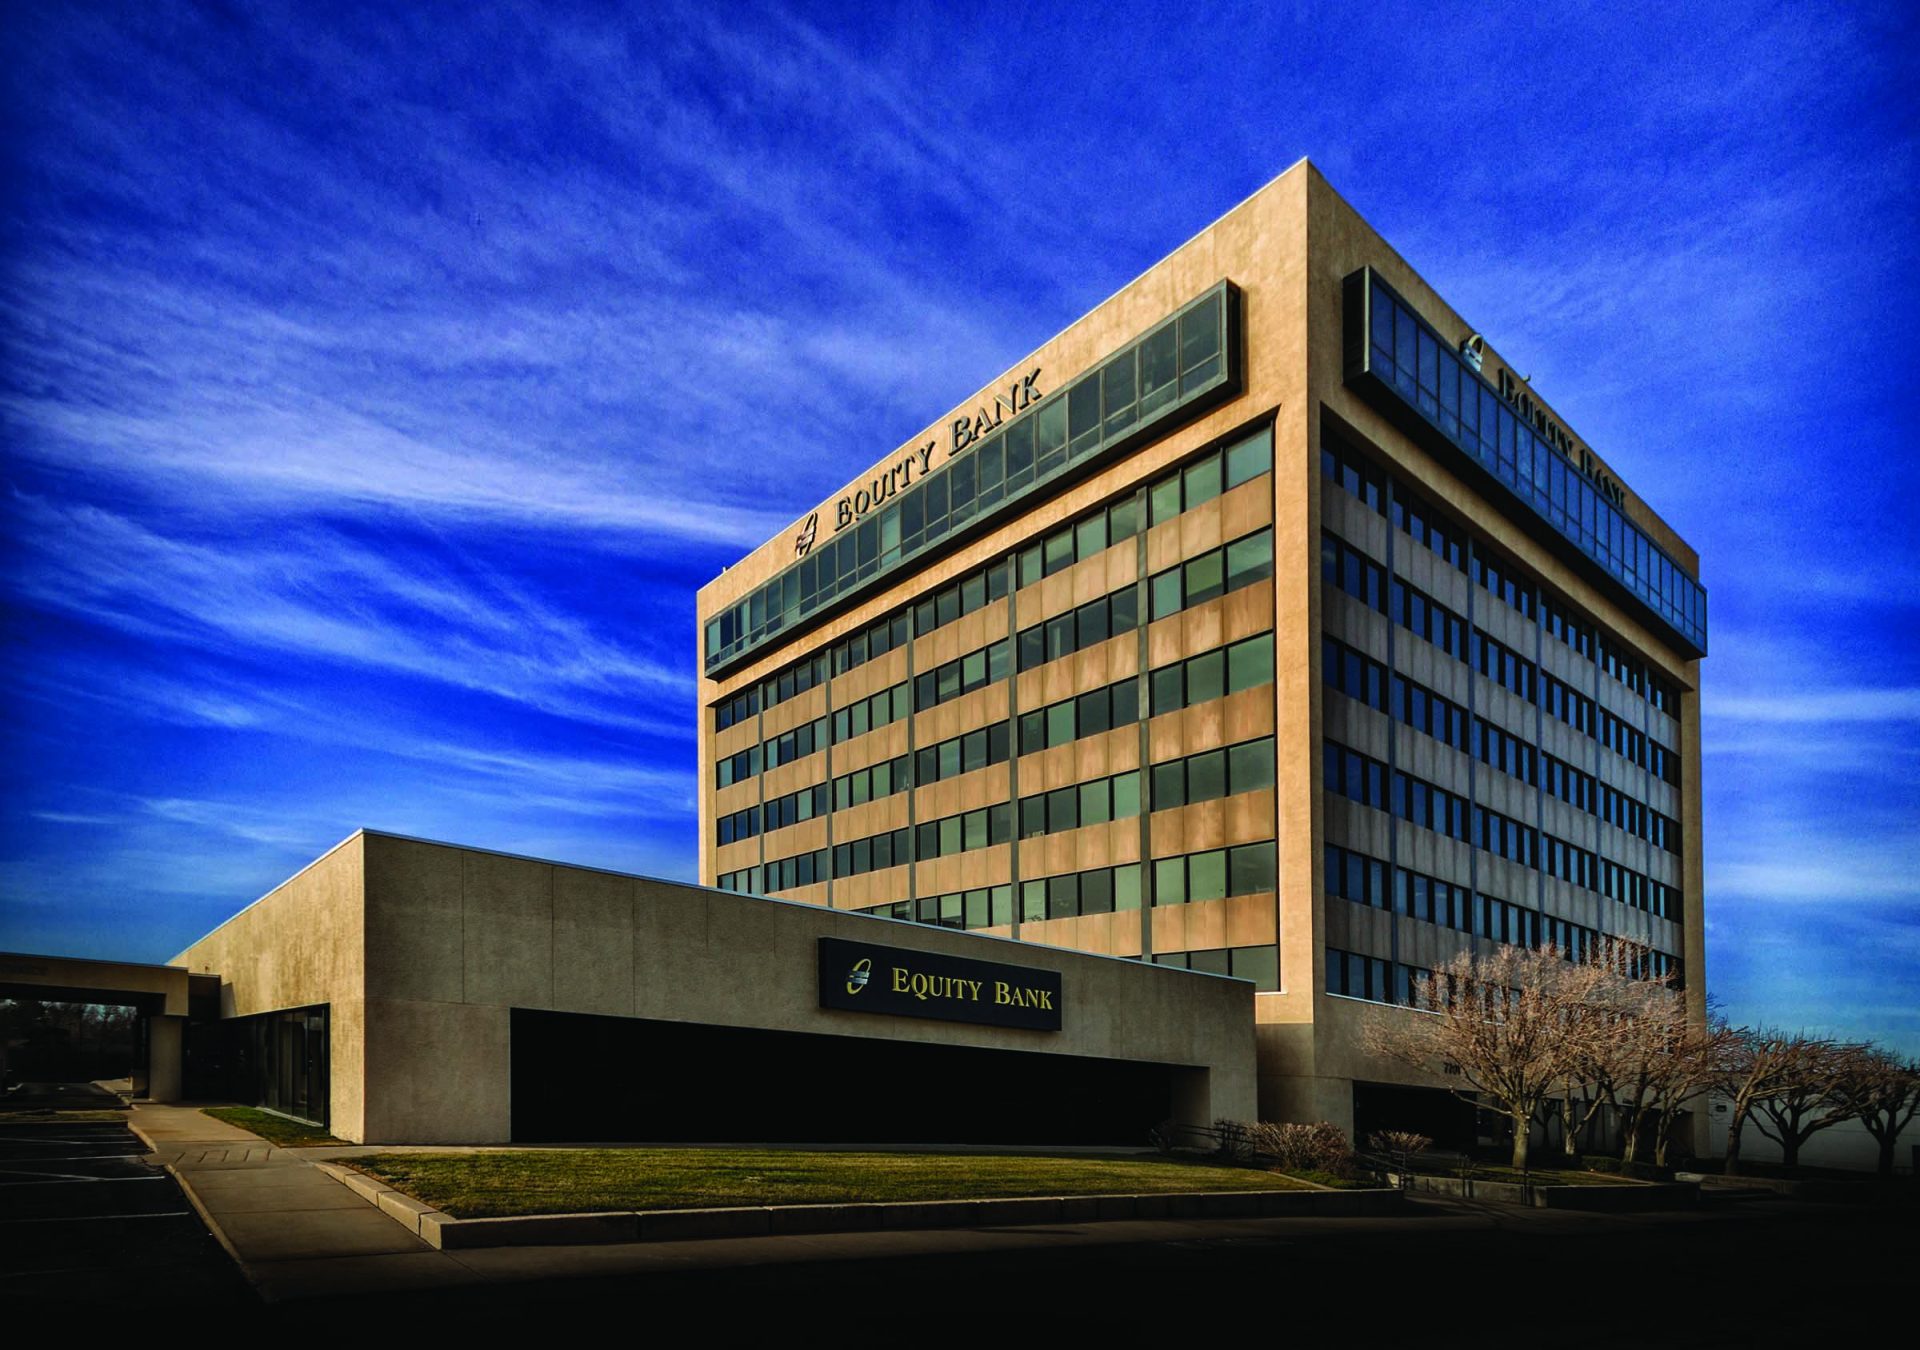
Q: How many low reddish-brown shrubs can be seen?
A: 2